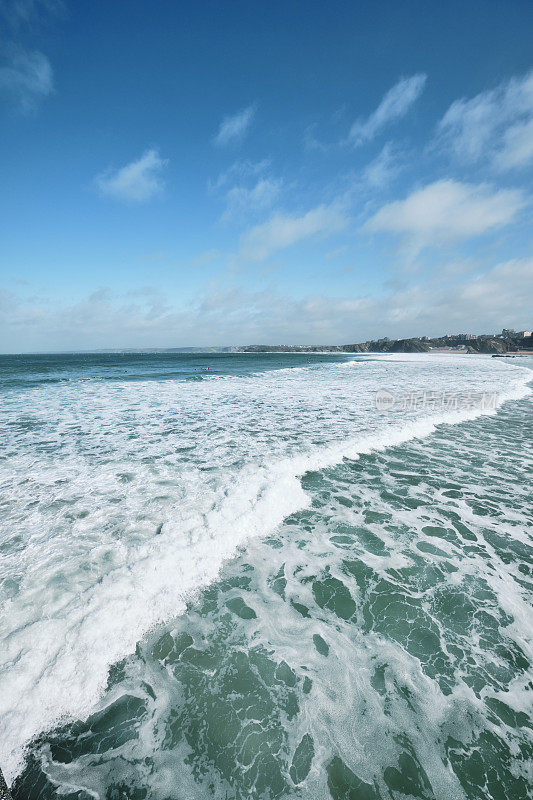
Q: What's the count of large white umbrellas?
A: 0